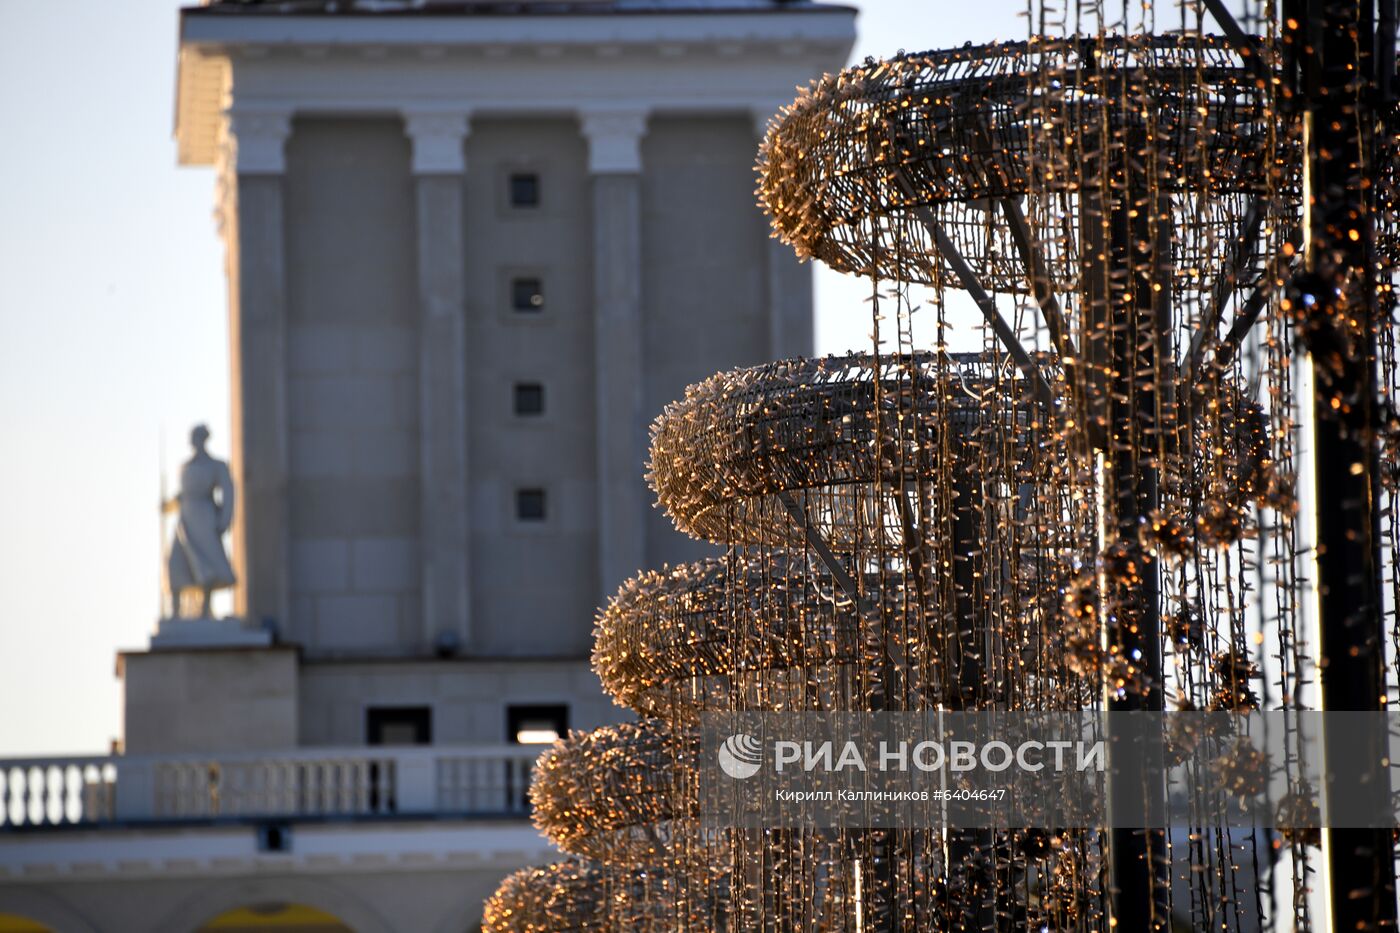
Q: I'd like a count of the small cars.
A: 0